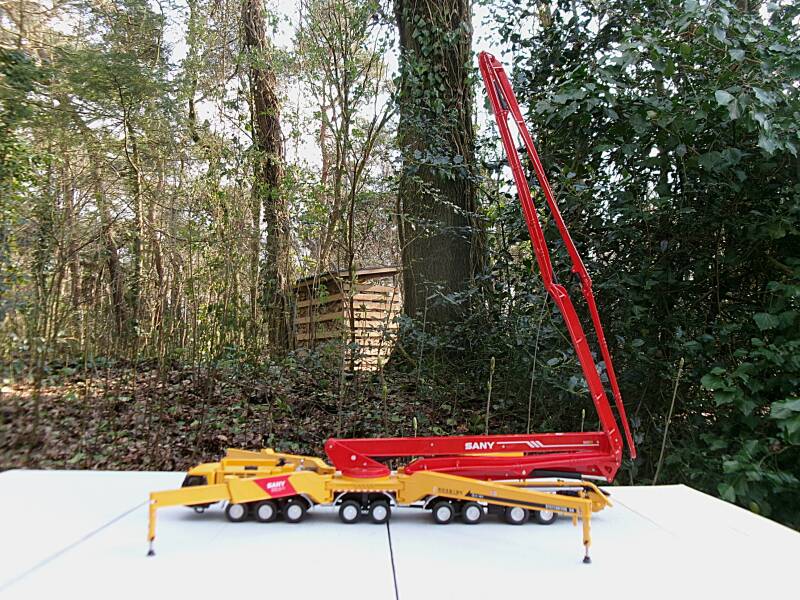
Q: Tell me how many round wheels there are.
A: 9